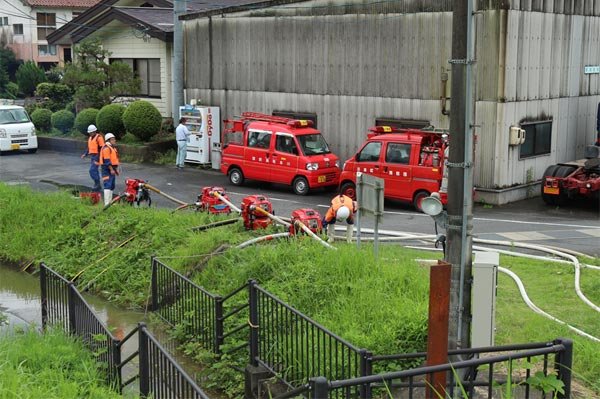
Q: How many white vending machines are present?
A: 1